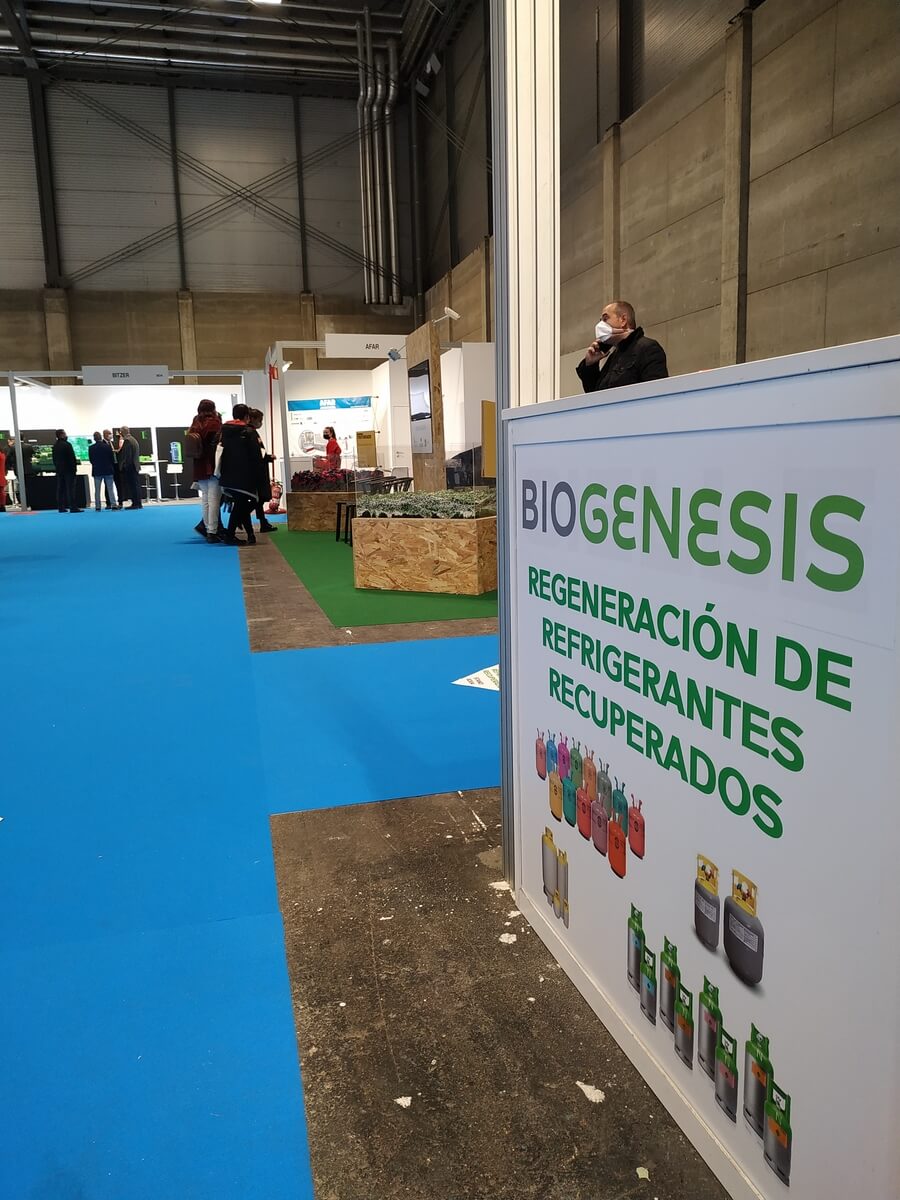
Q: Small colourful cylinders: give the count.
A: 13